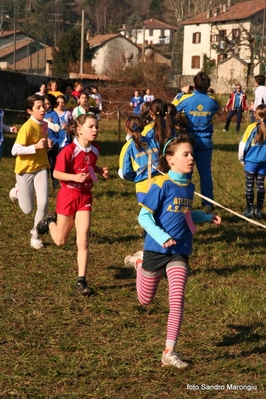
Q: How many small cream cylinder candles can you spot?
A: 0